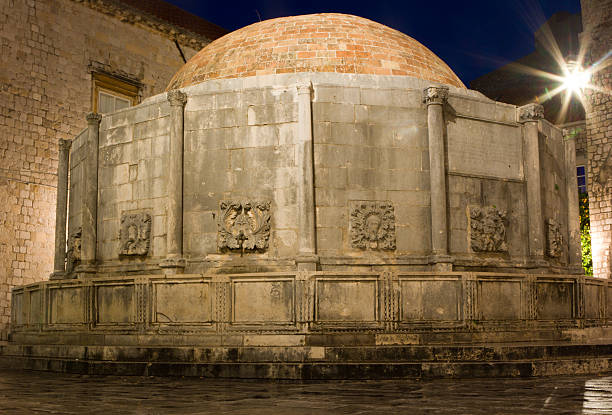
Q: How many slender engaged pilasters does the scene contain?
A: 7